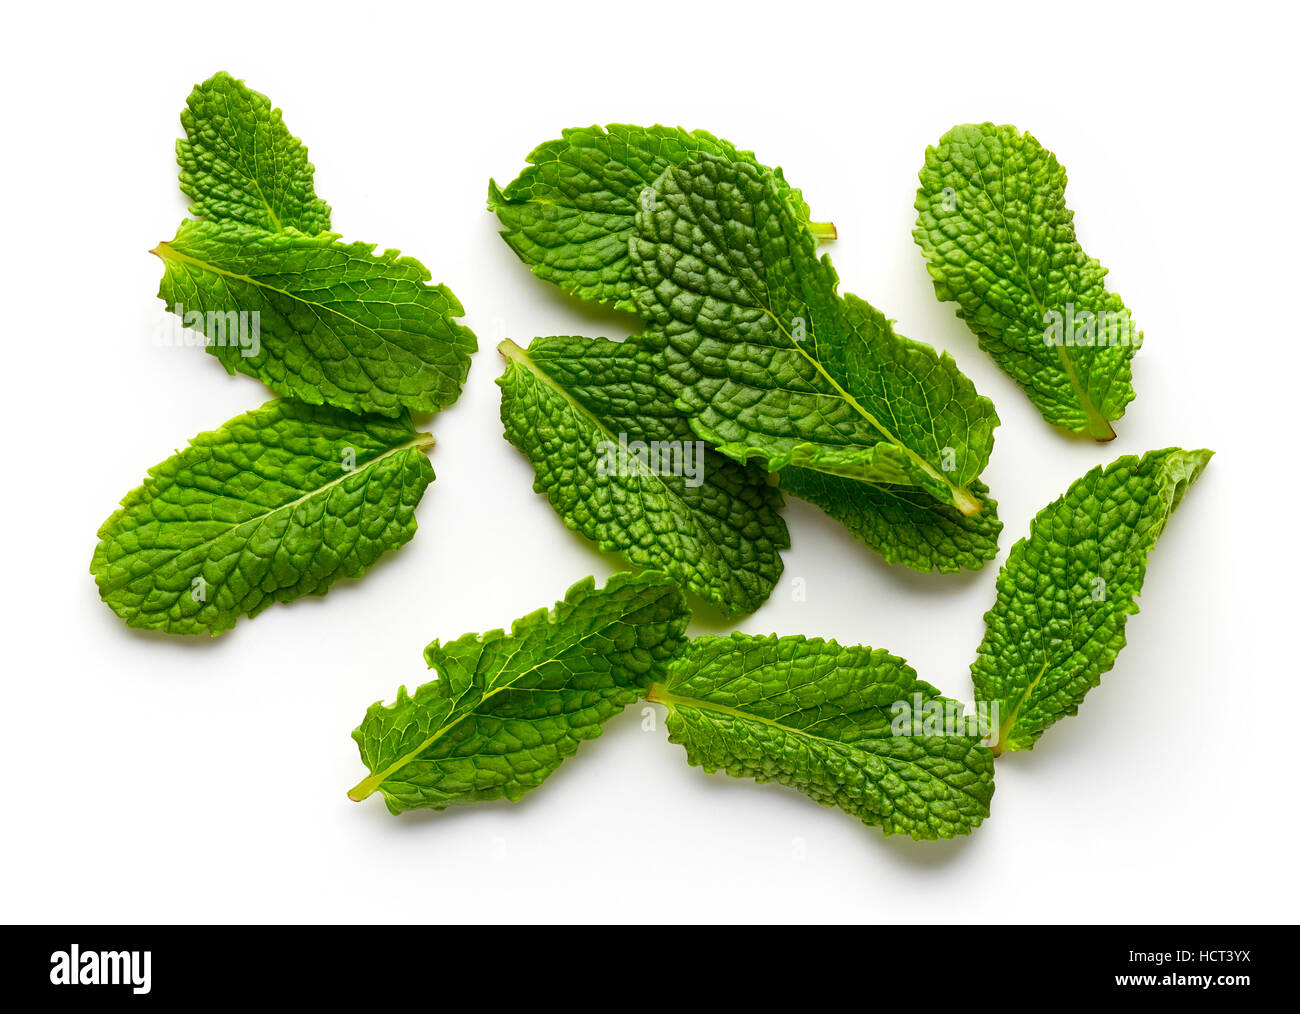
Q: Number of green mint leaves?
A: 11